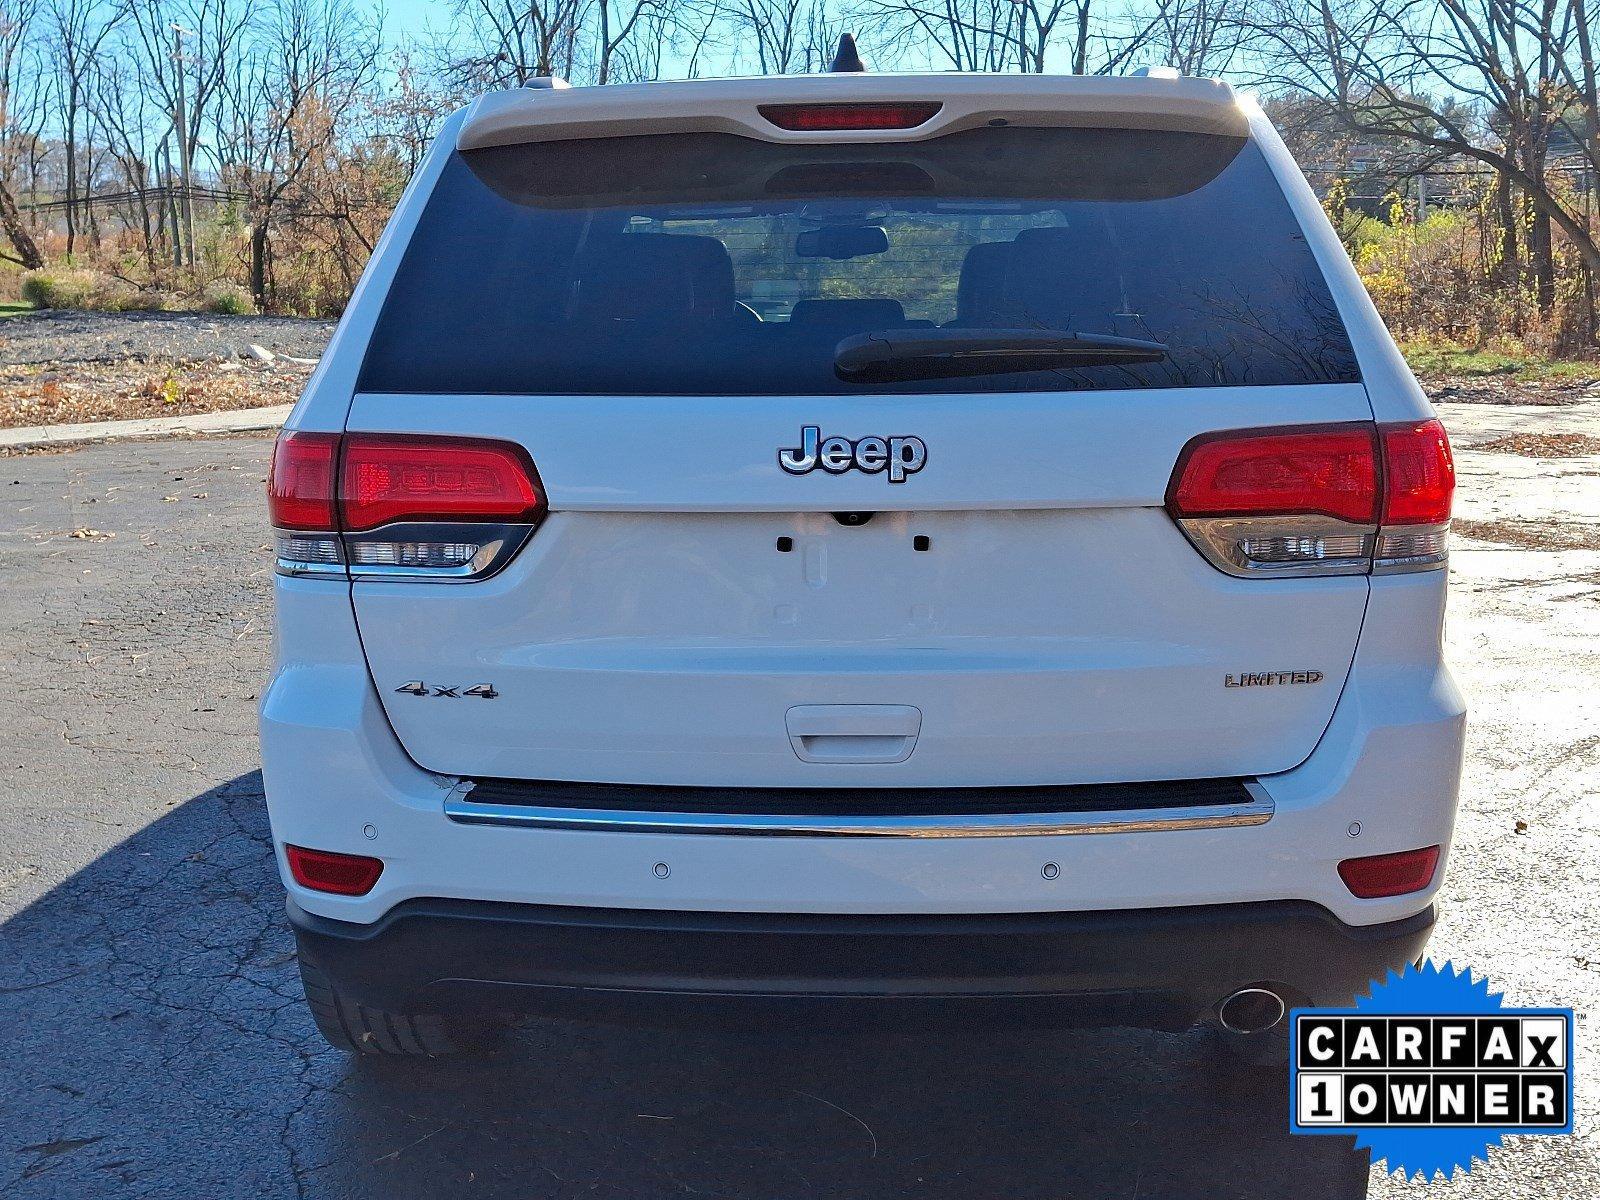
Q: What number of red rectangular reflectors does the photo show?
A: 2